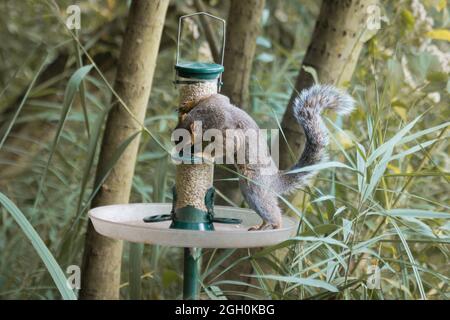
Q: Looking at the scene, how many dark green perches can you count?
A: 2